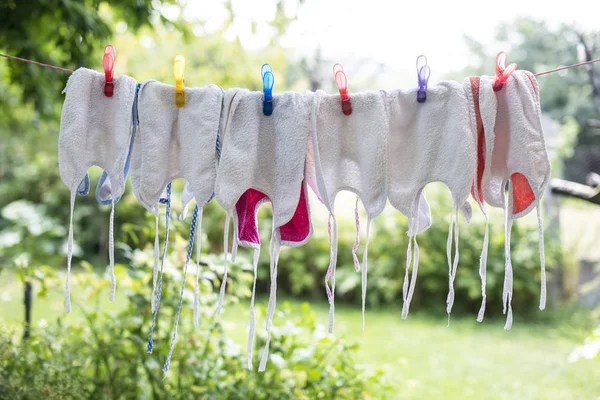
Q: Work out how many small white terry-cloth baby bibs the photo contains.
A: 6